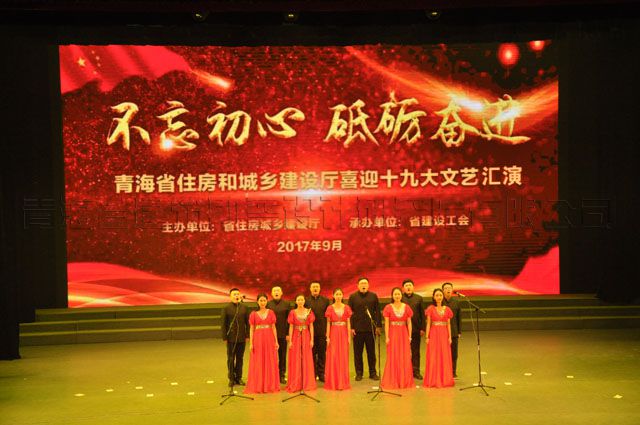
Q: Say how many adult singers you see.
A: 11